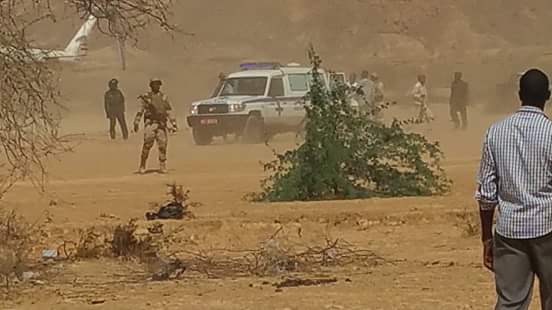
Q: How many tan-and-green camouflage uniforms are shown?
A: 1